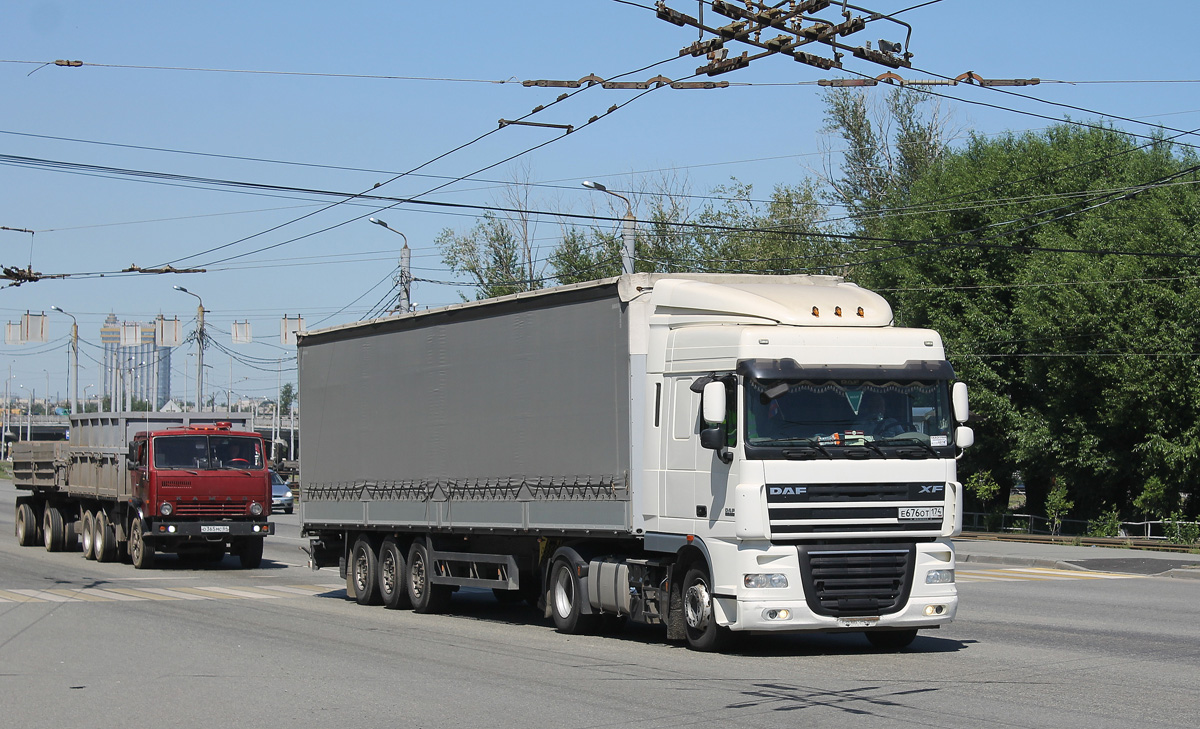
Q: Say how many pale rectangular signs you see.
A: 6